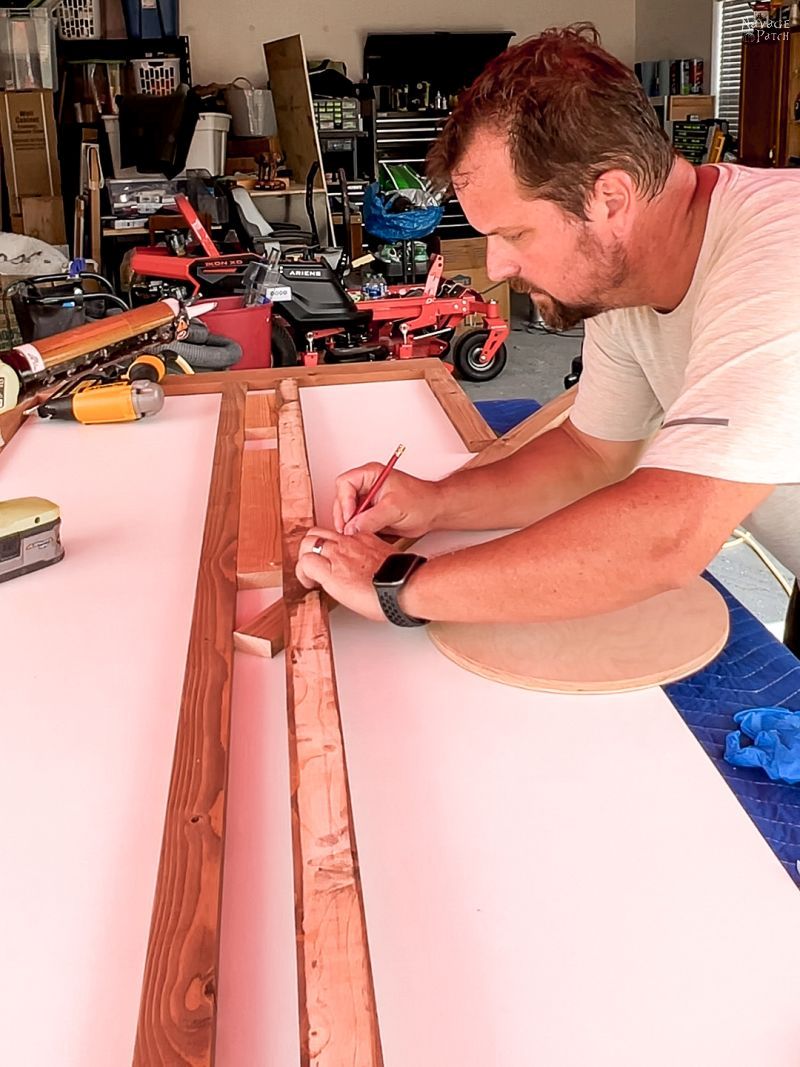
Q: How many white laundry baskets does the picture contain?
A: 2